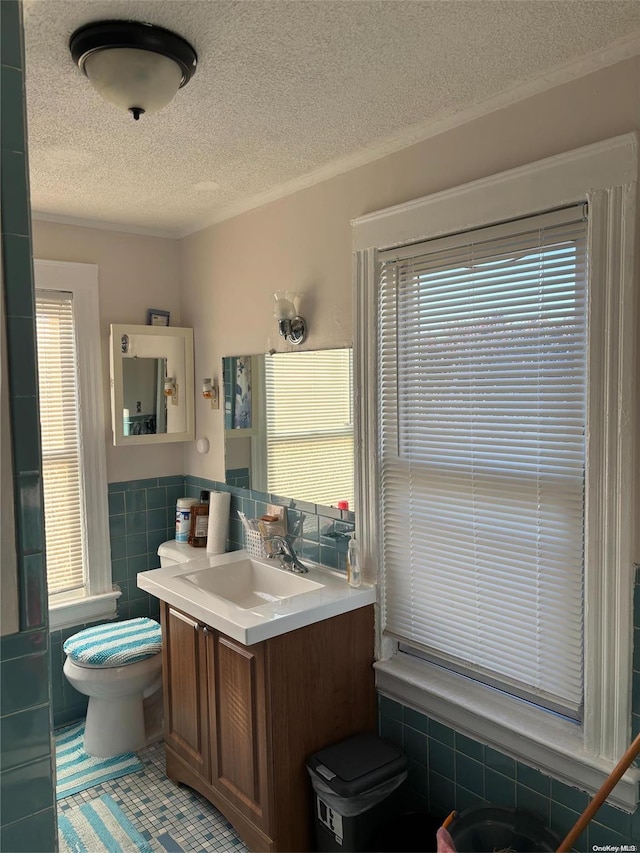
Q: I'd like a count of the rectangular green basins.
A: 0